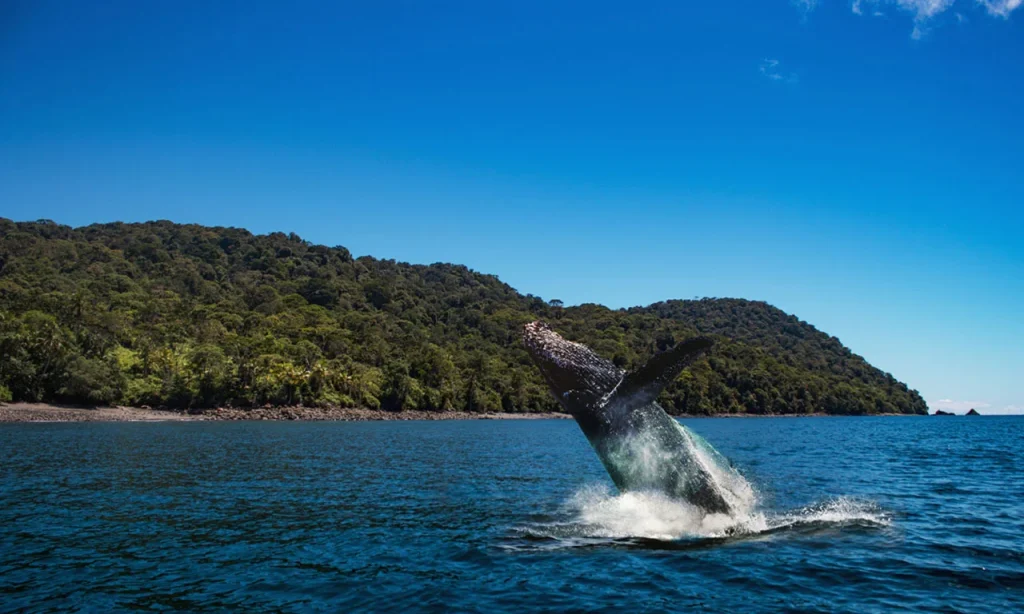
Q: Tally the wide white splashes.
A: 1